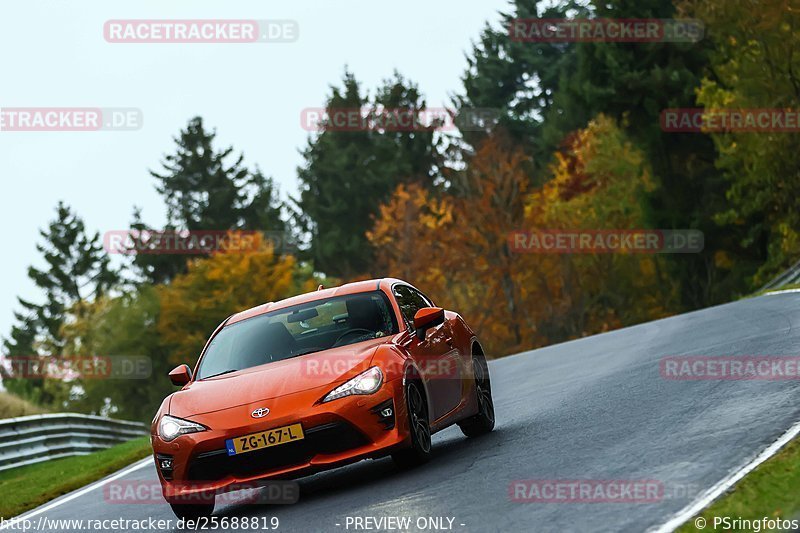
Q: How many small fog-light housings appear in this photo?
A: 2